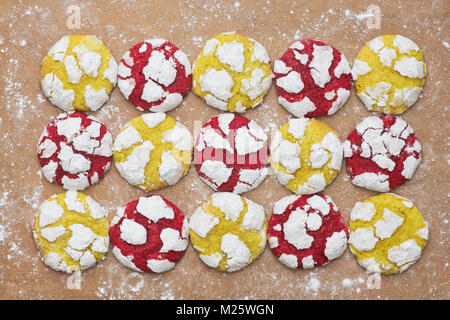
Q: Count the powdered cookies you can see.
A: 15